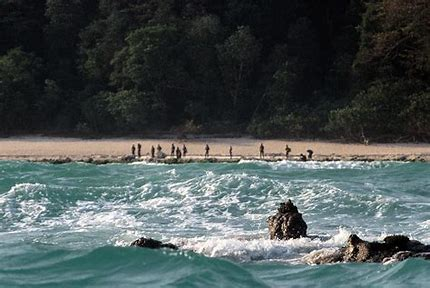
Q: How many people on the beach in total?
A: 13